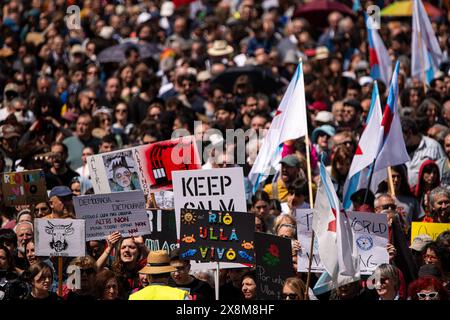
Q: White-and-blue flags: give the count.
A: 6